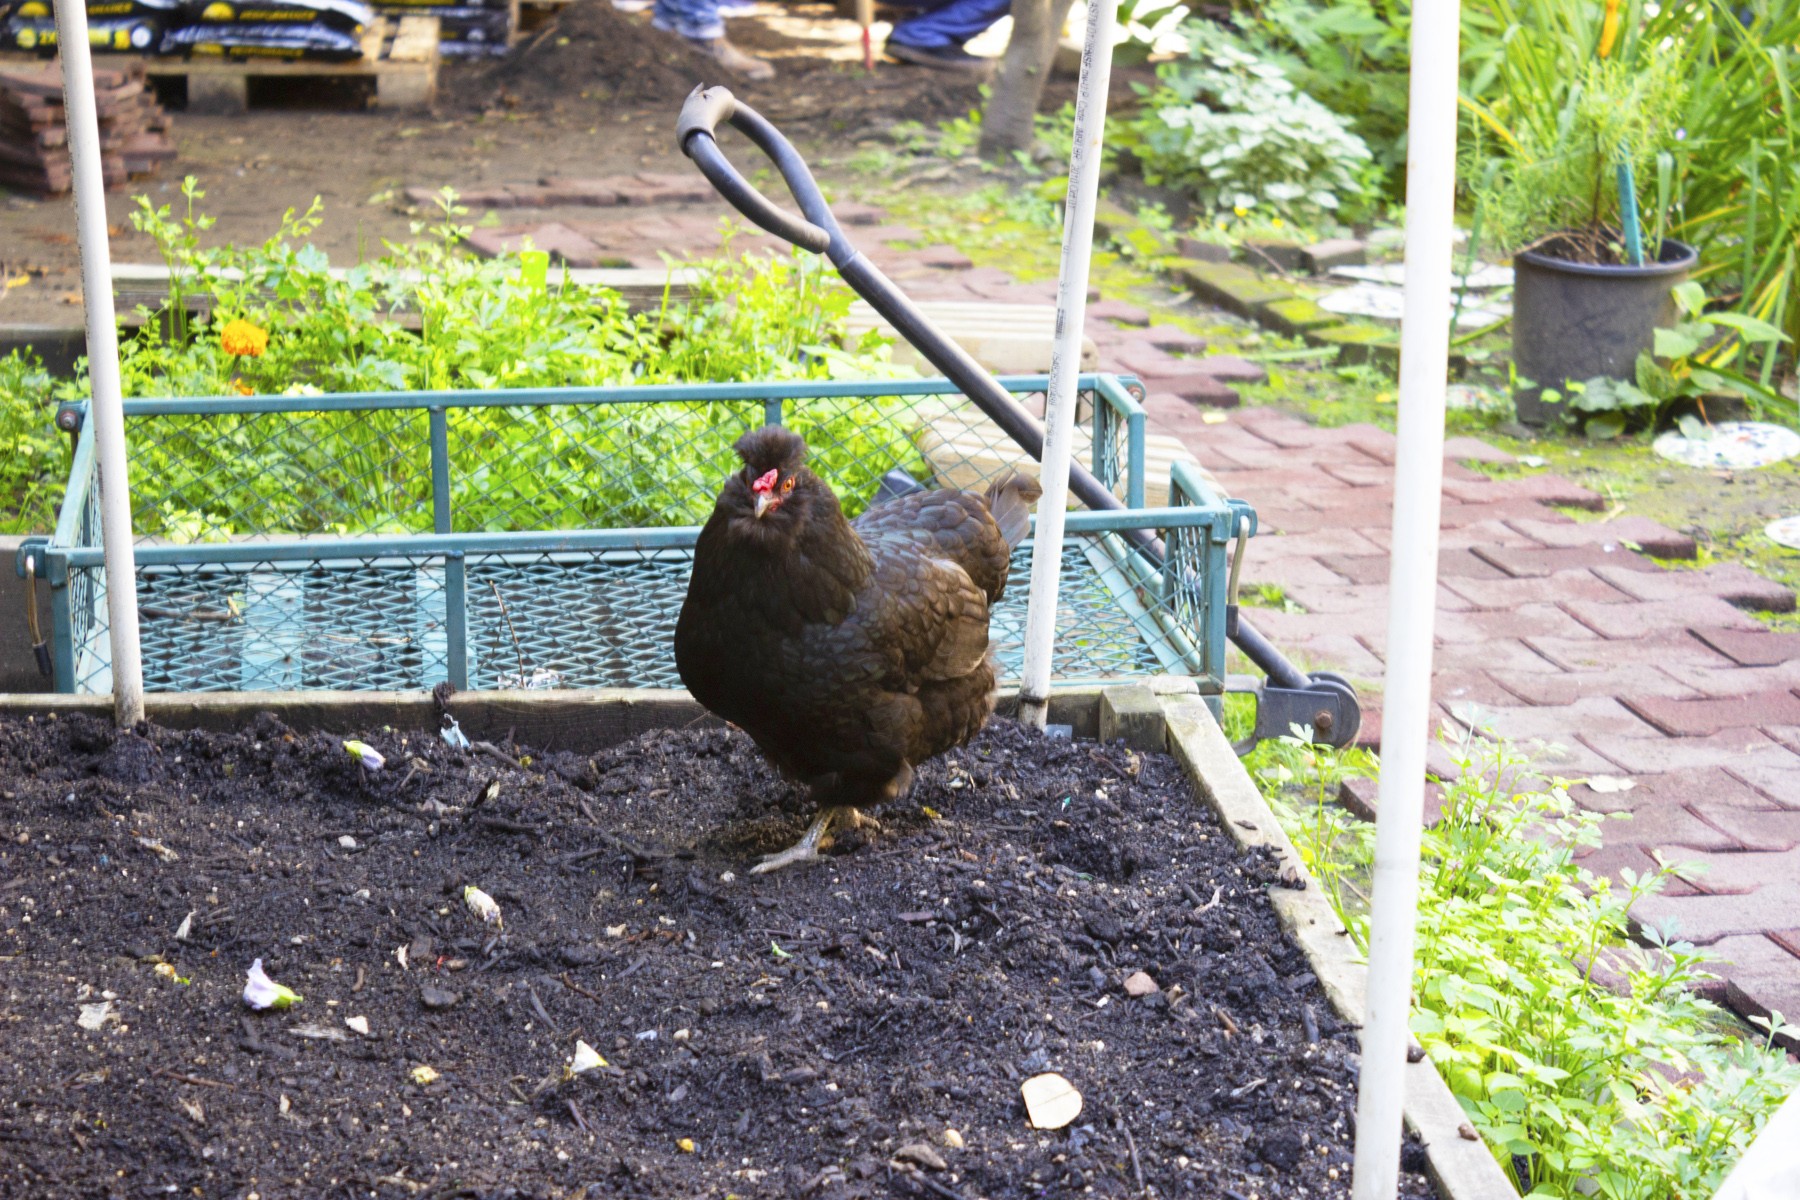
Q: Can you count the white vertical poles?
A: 3